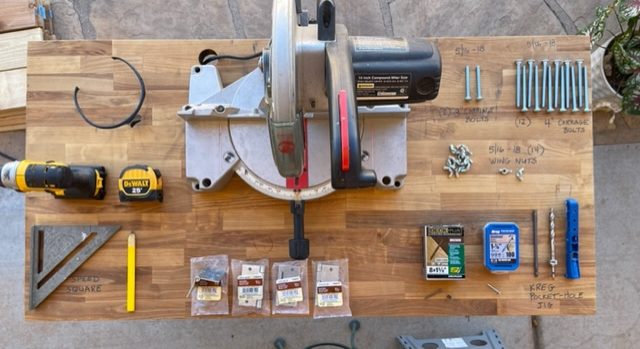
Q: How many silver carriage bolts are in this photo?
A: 14